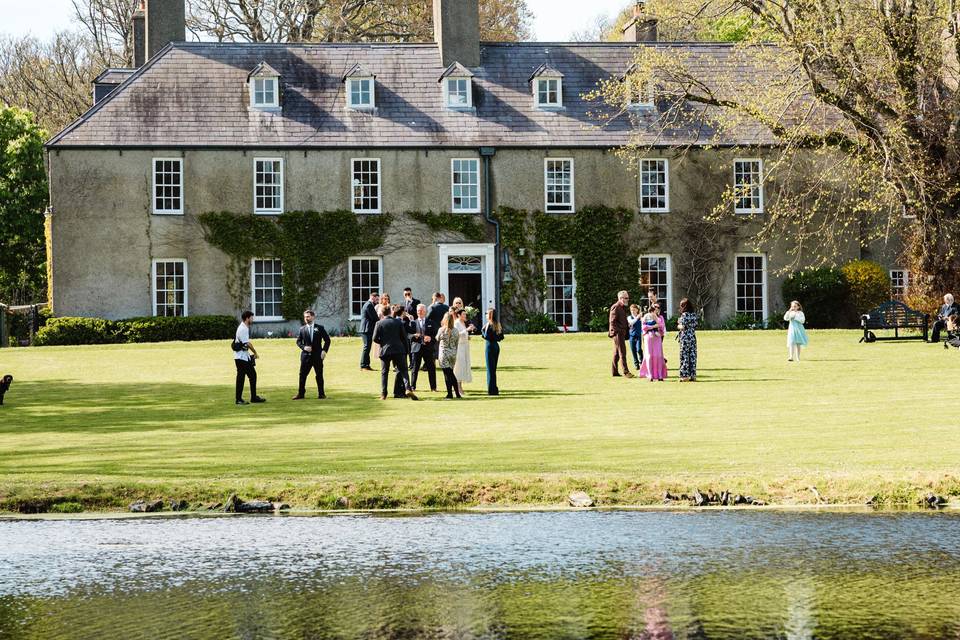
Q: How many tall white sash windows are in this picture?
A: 13